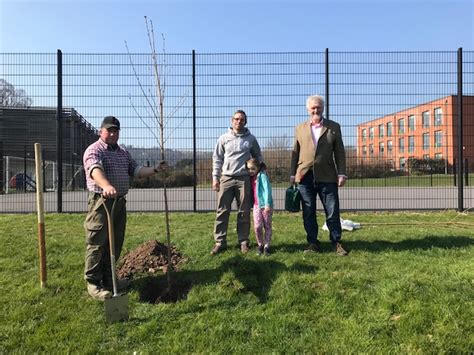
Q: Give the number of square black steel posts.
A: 4